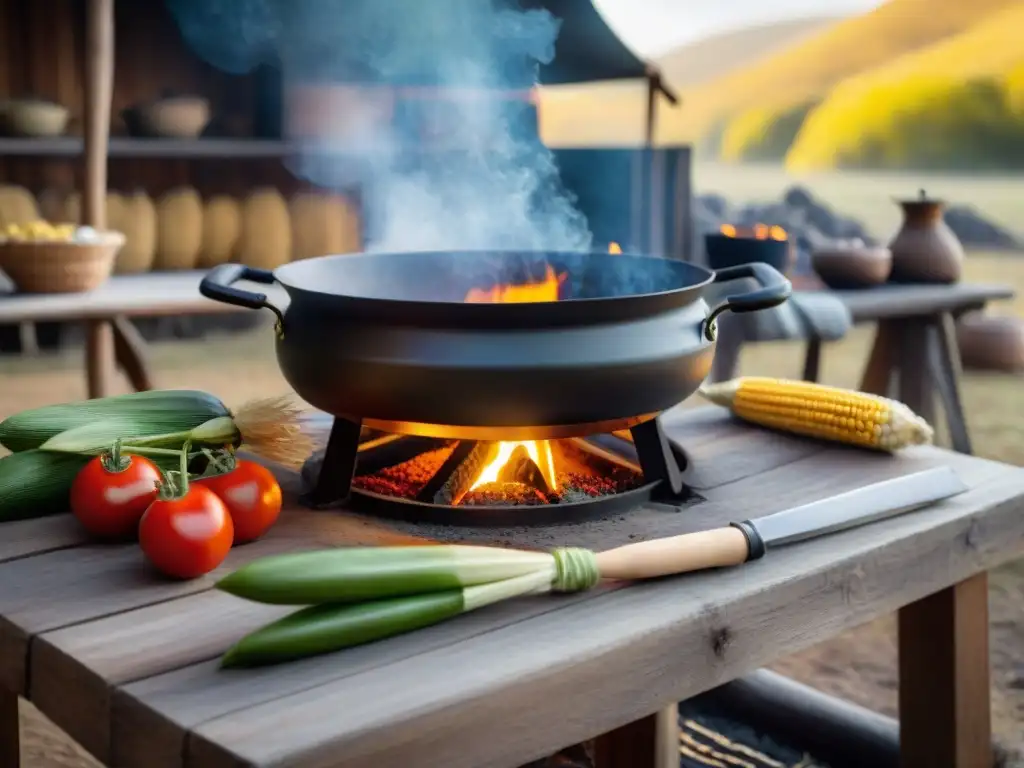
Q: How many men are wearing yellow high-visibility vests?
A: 0